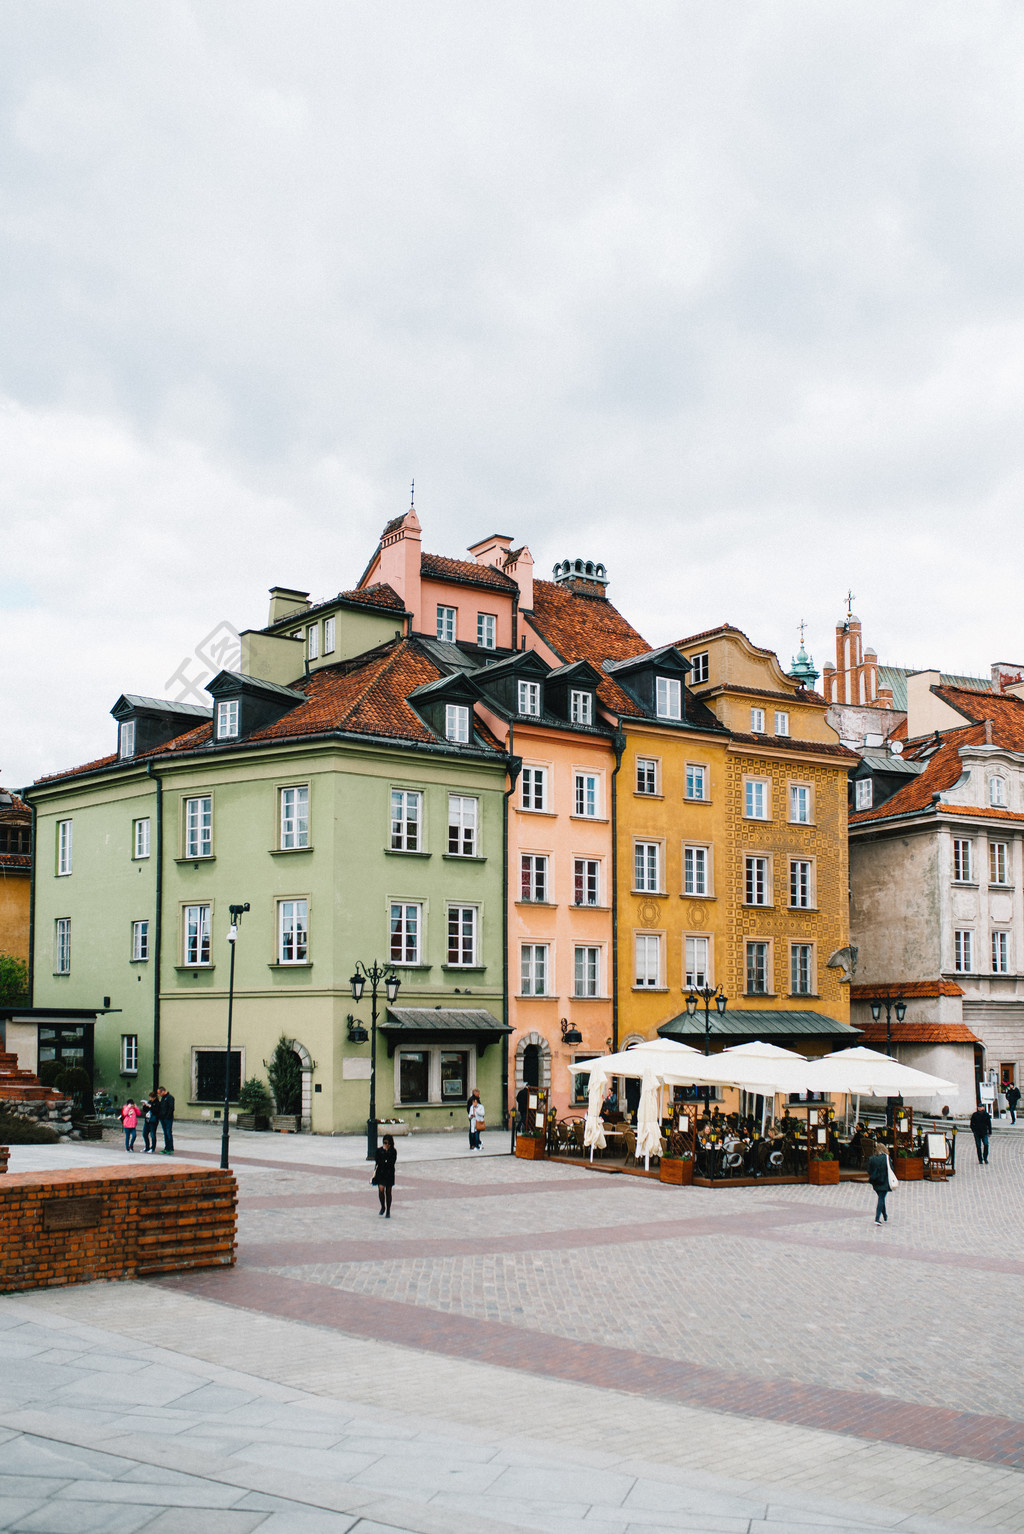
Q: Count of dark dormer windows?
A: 7